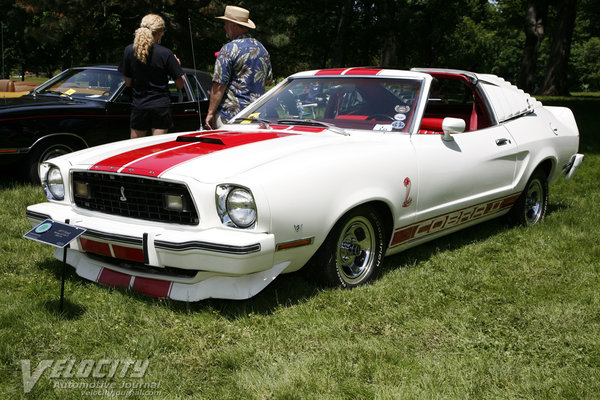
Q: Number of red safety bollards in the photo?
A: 0